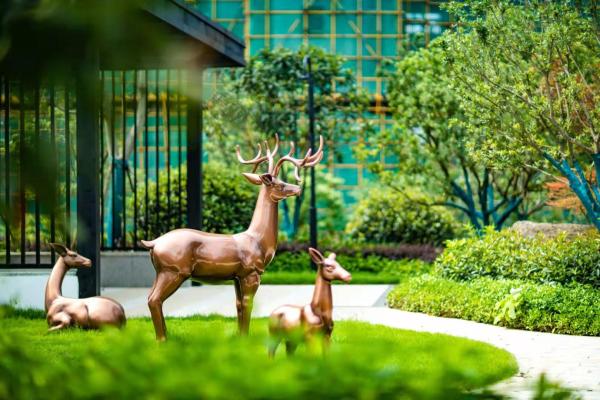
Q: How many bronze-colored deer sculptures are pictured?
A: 3